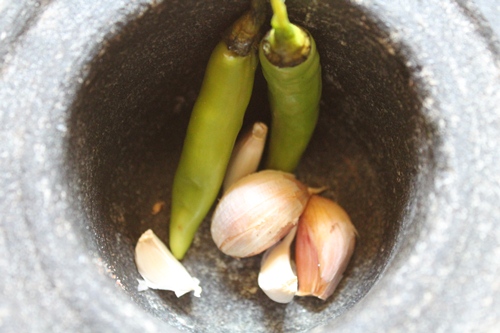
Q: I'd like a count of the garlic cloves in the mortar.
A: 5